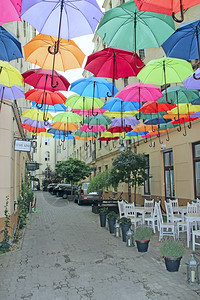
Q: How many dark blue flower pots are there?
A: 5